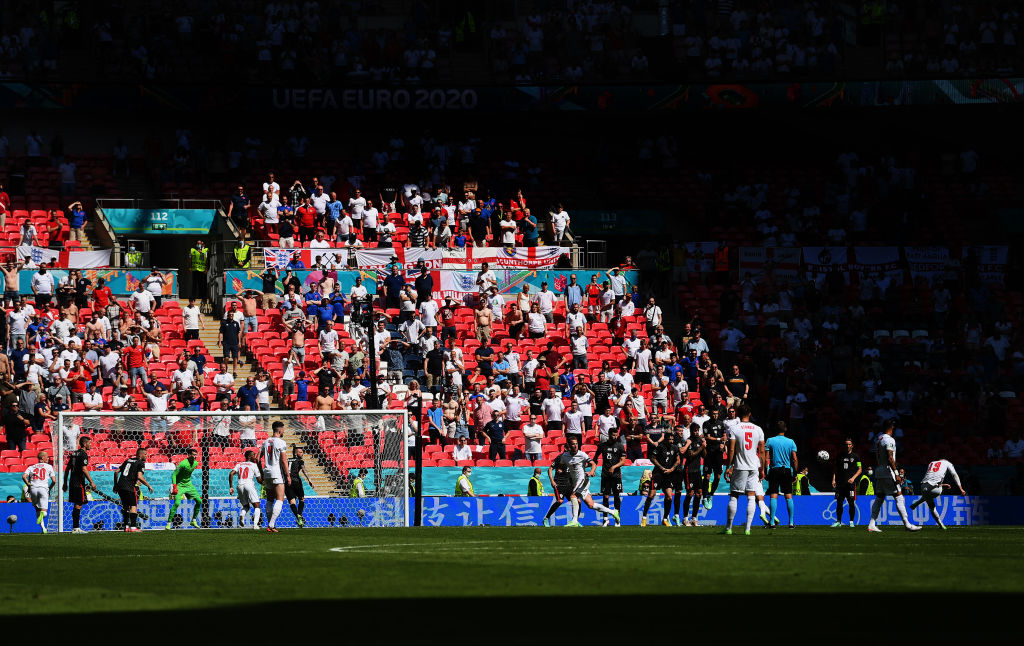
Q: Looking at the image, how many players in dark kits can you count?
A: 10